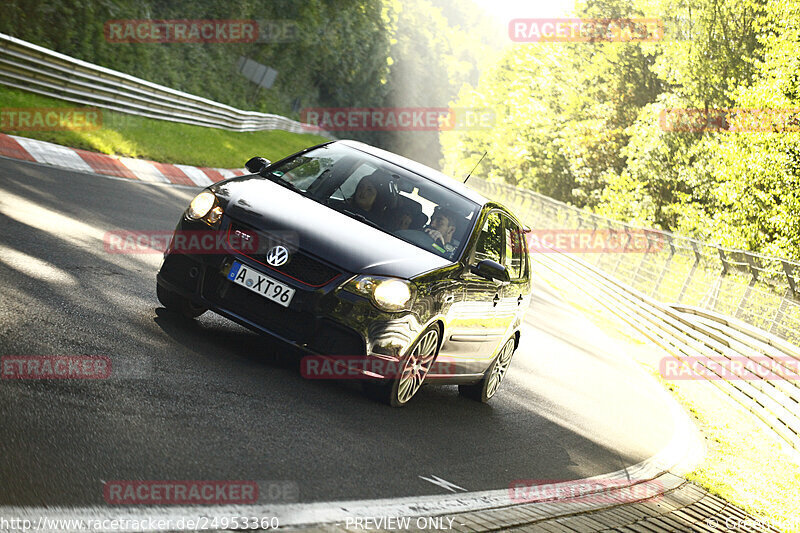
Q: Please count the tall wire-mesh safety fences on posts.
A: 1